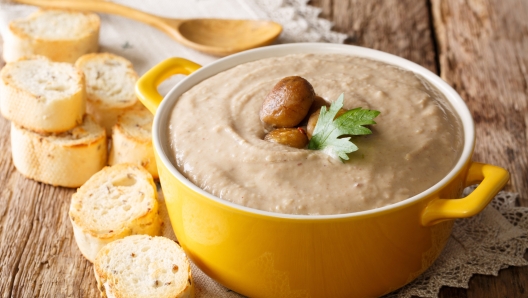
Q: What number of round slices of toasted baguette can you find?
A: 7